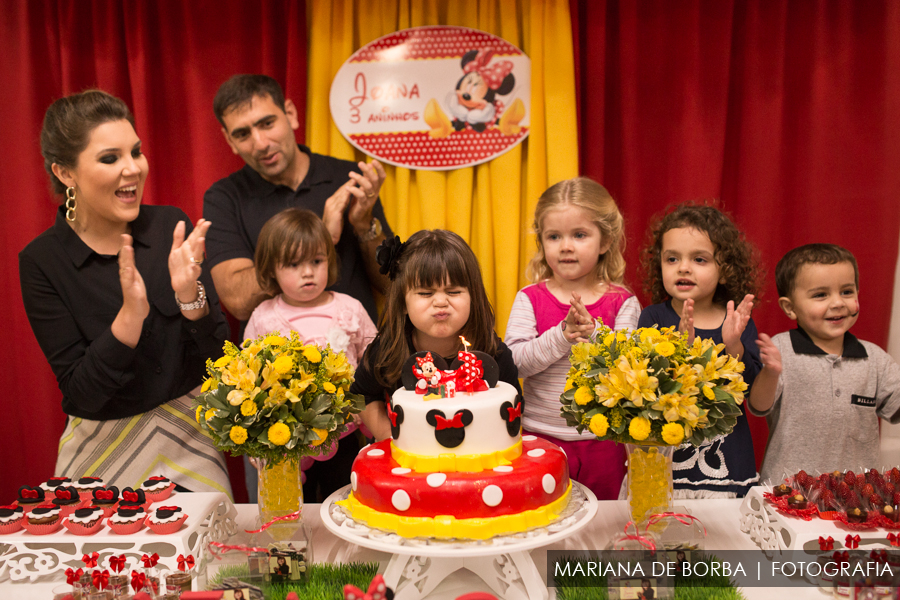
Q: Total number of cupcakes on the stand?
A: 12